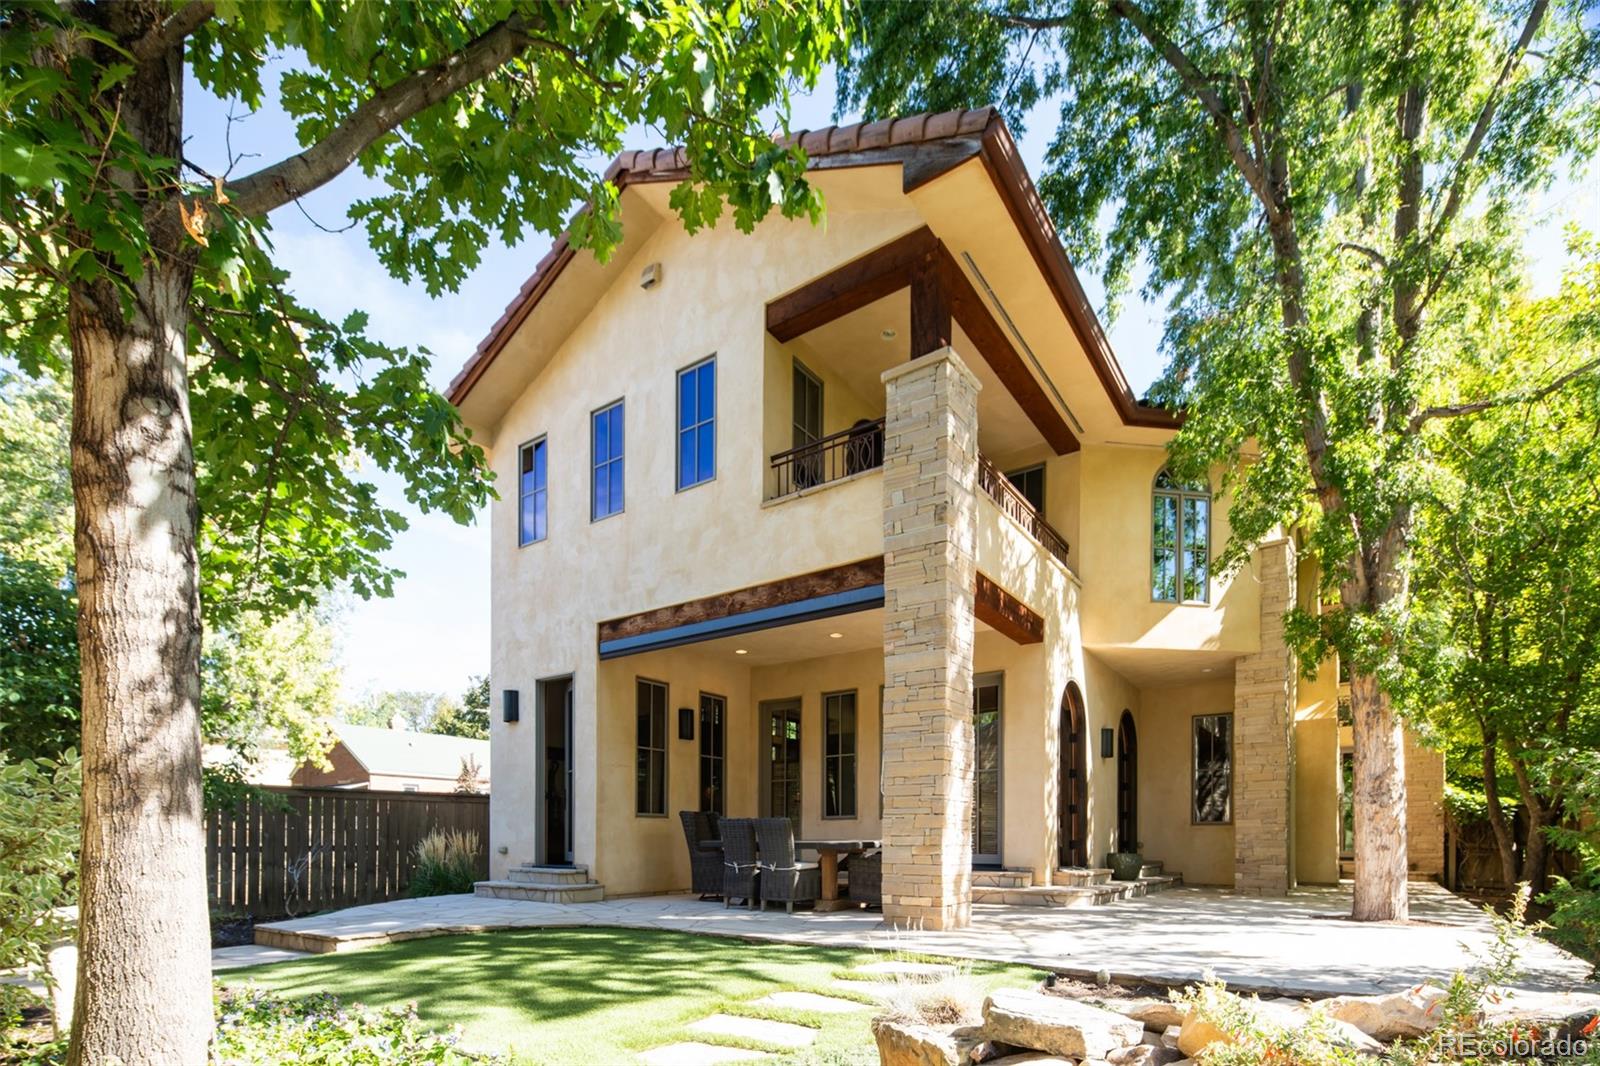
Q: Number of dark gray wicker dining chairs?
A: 4